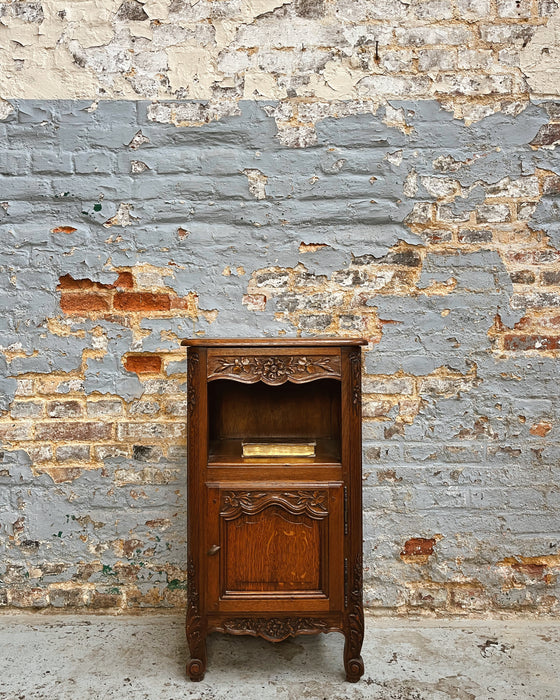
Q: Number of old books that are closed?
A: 1